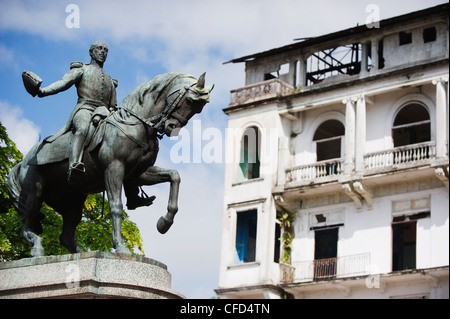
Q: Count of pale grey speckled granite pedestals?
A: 1